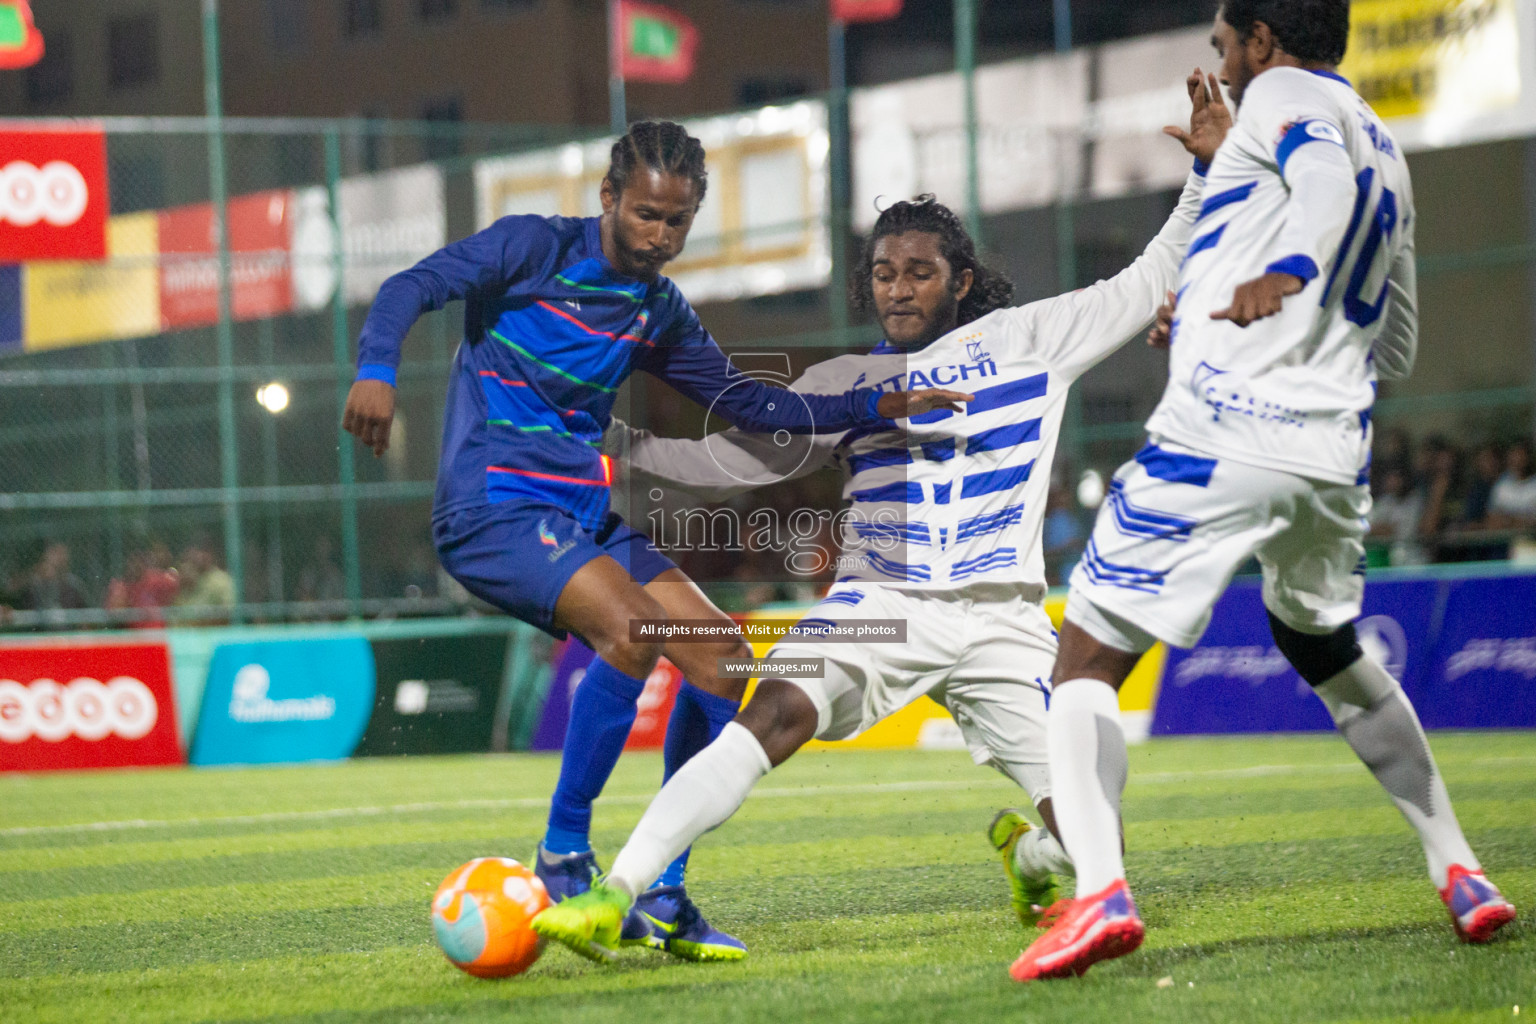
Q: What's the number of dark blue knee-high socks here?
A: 2